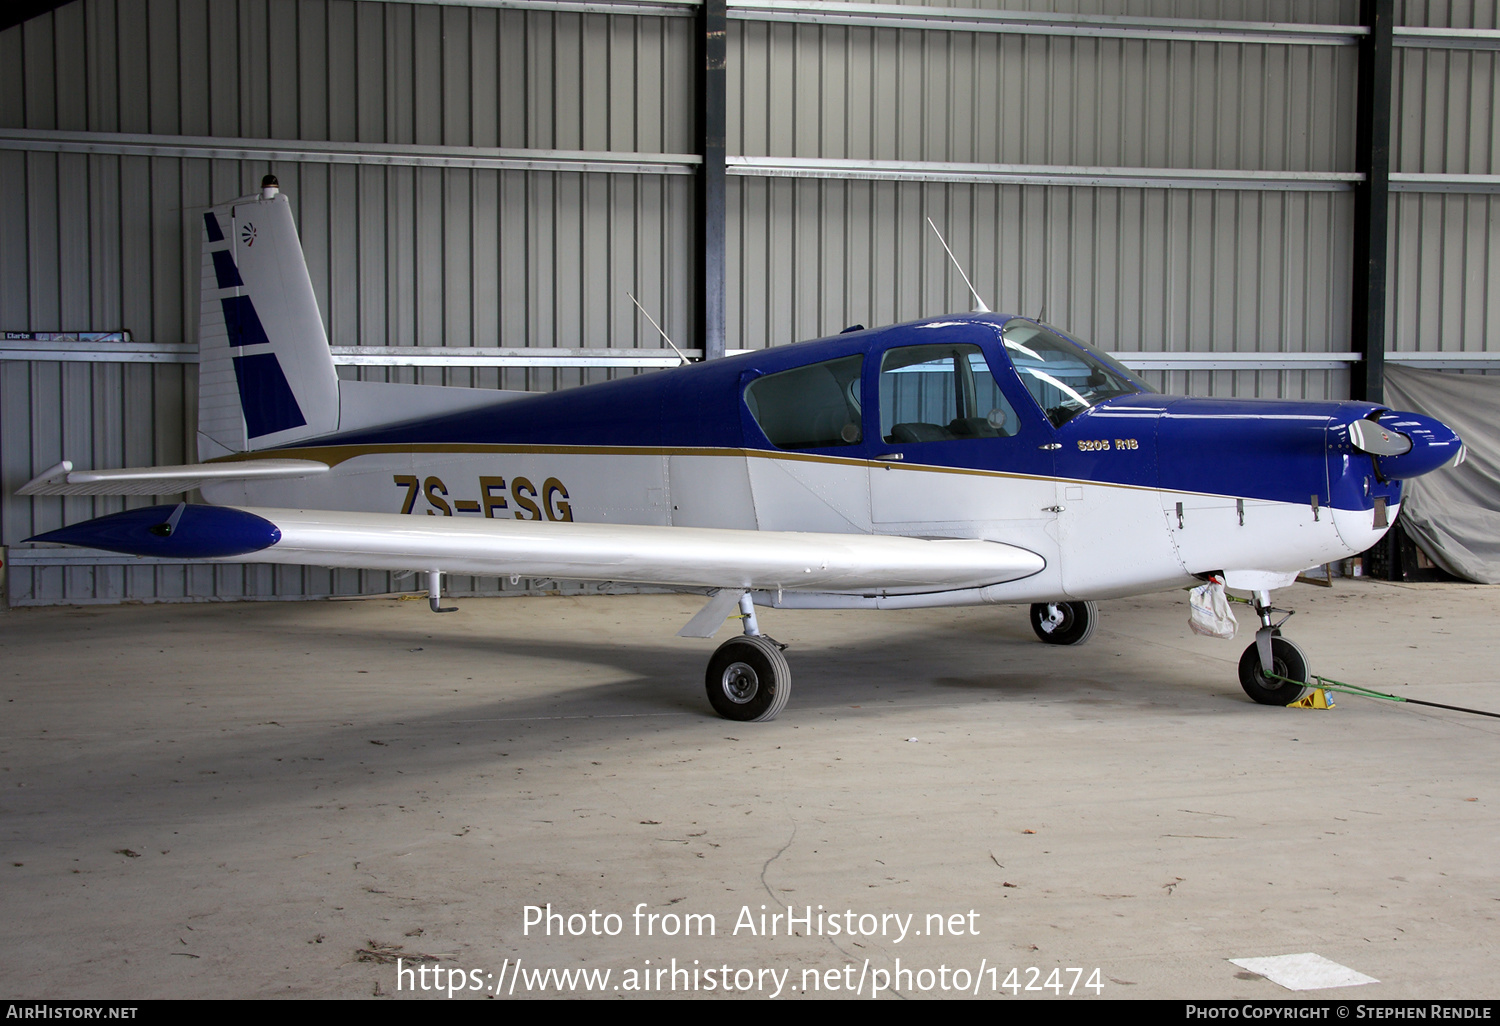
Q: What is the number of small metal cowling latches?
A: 3